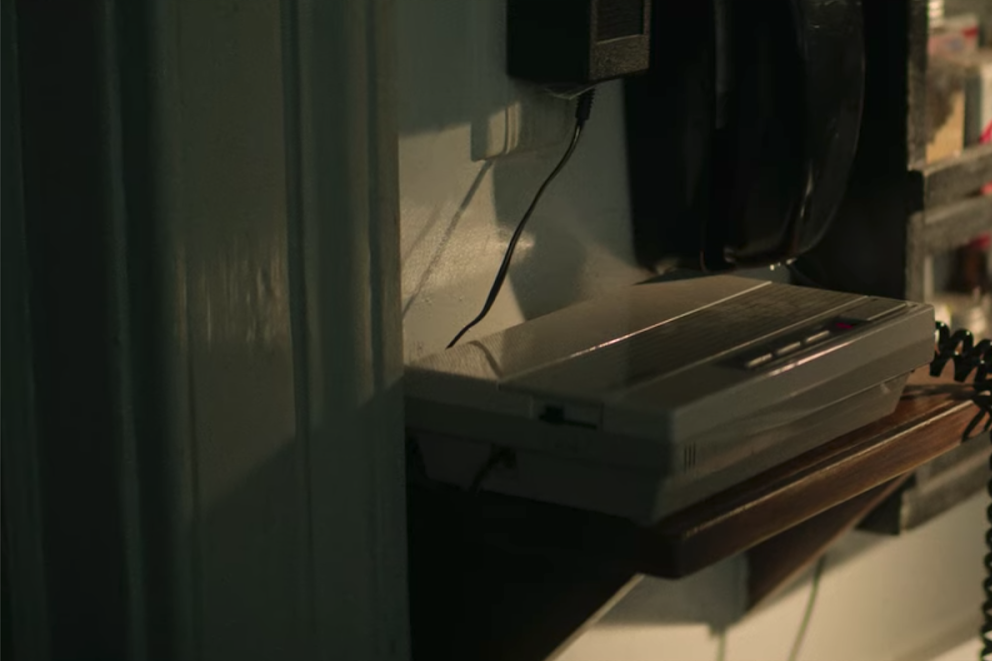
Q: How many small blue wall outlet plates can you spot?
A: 0